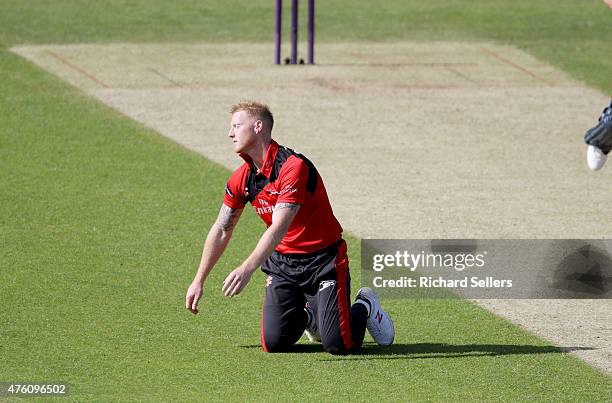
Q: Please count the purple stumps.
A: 3